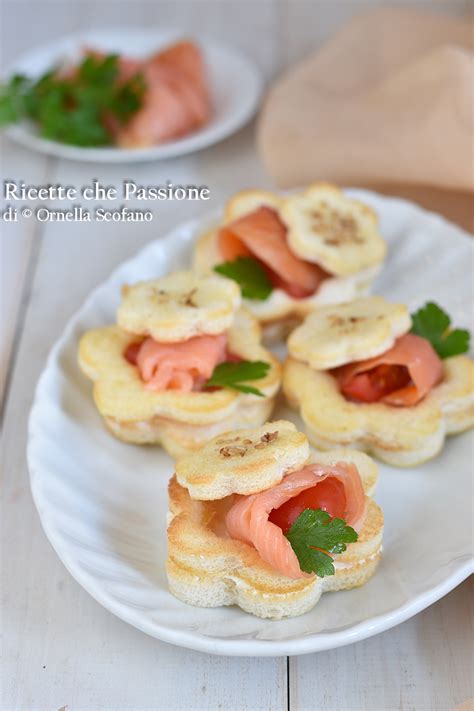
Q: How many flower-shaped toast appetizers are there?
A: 4